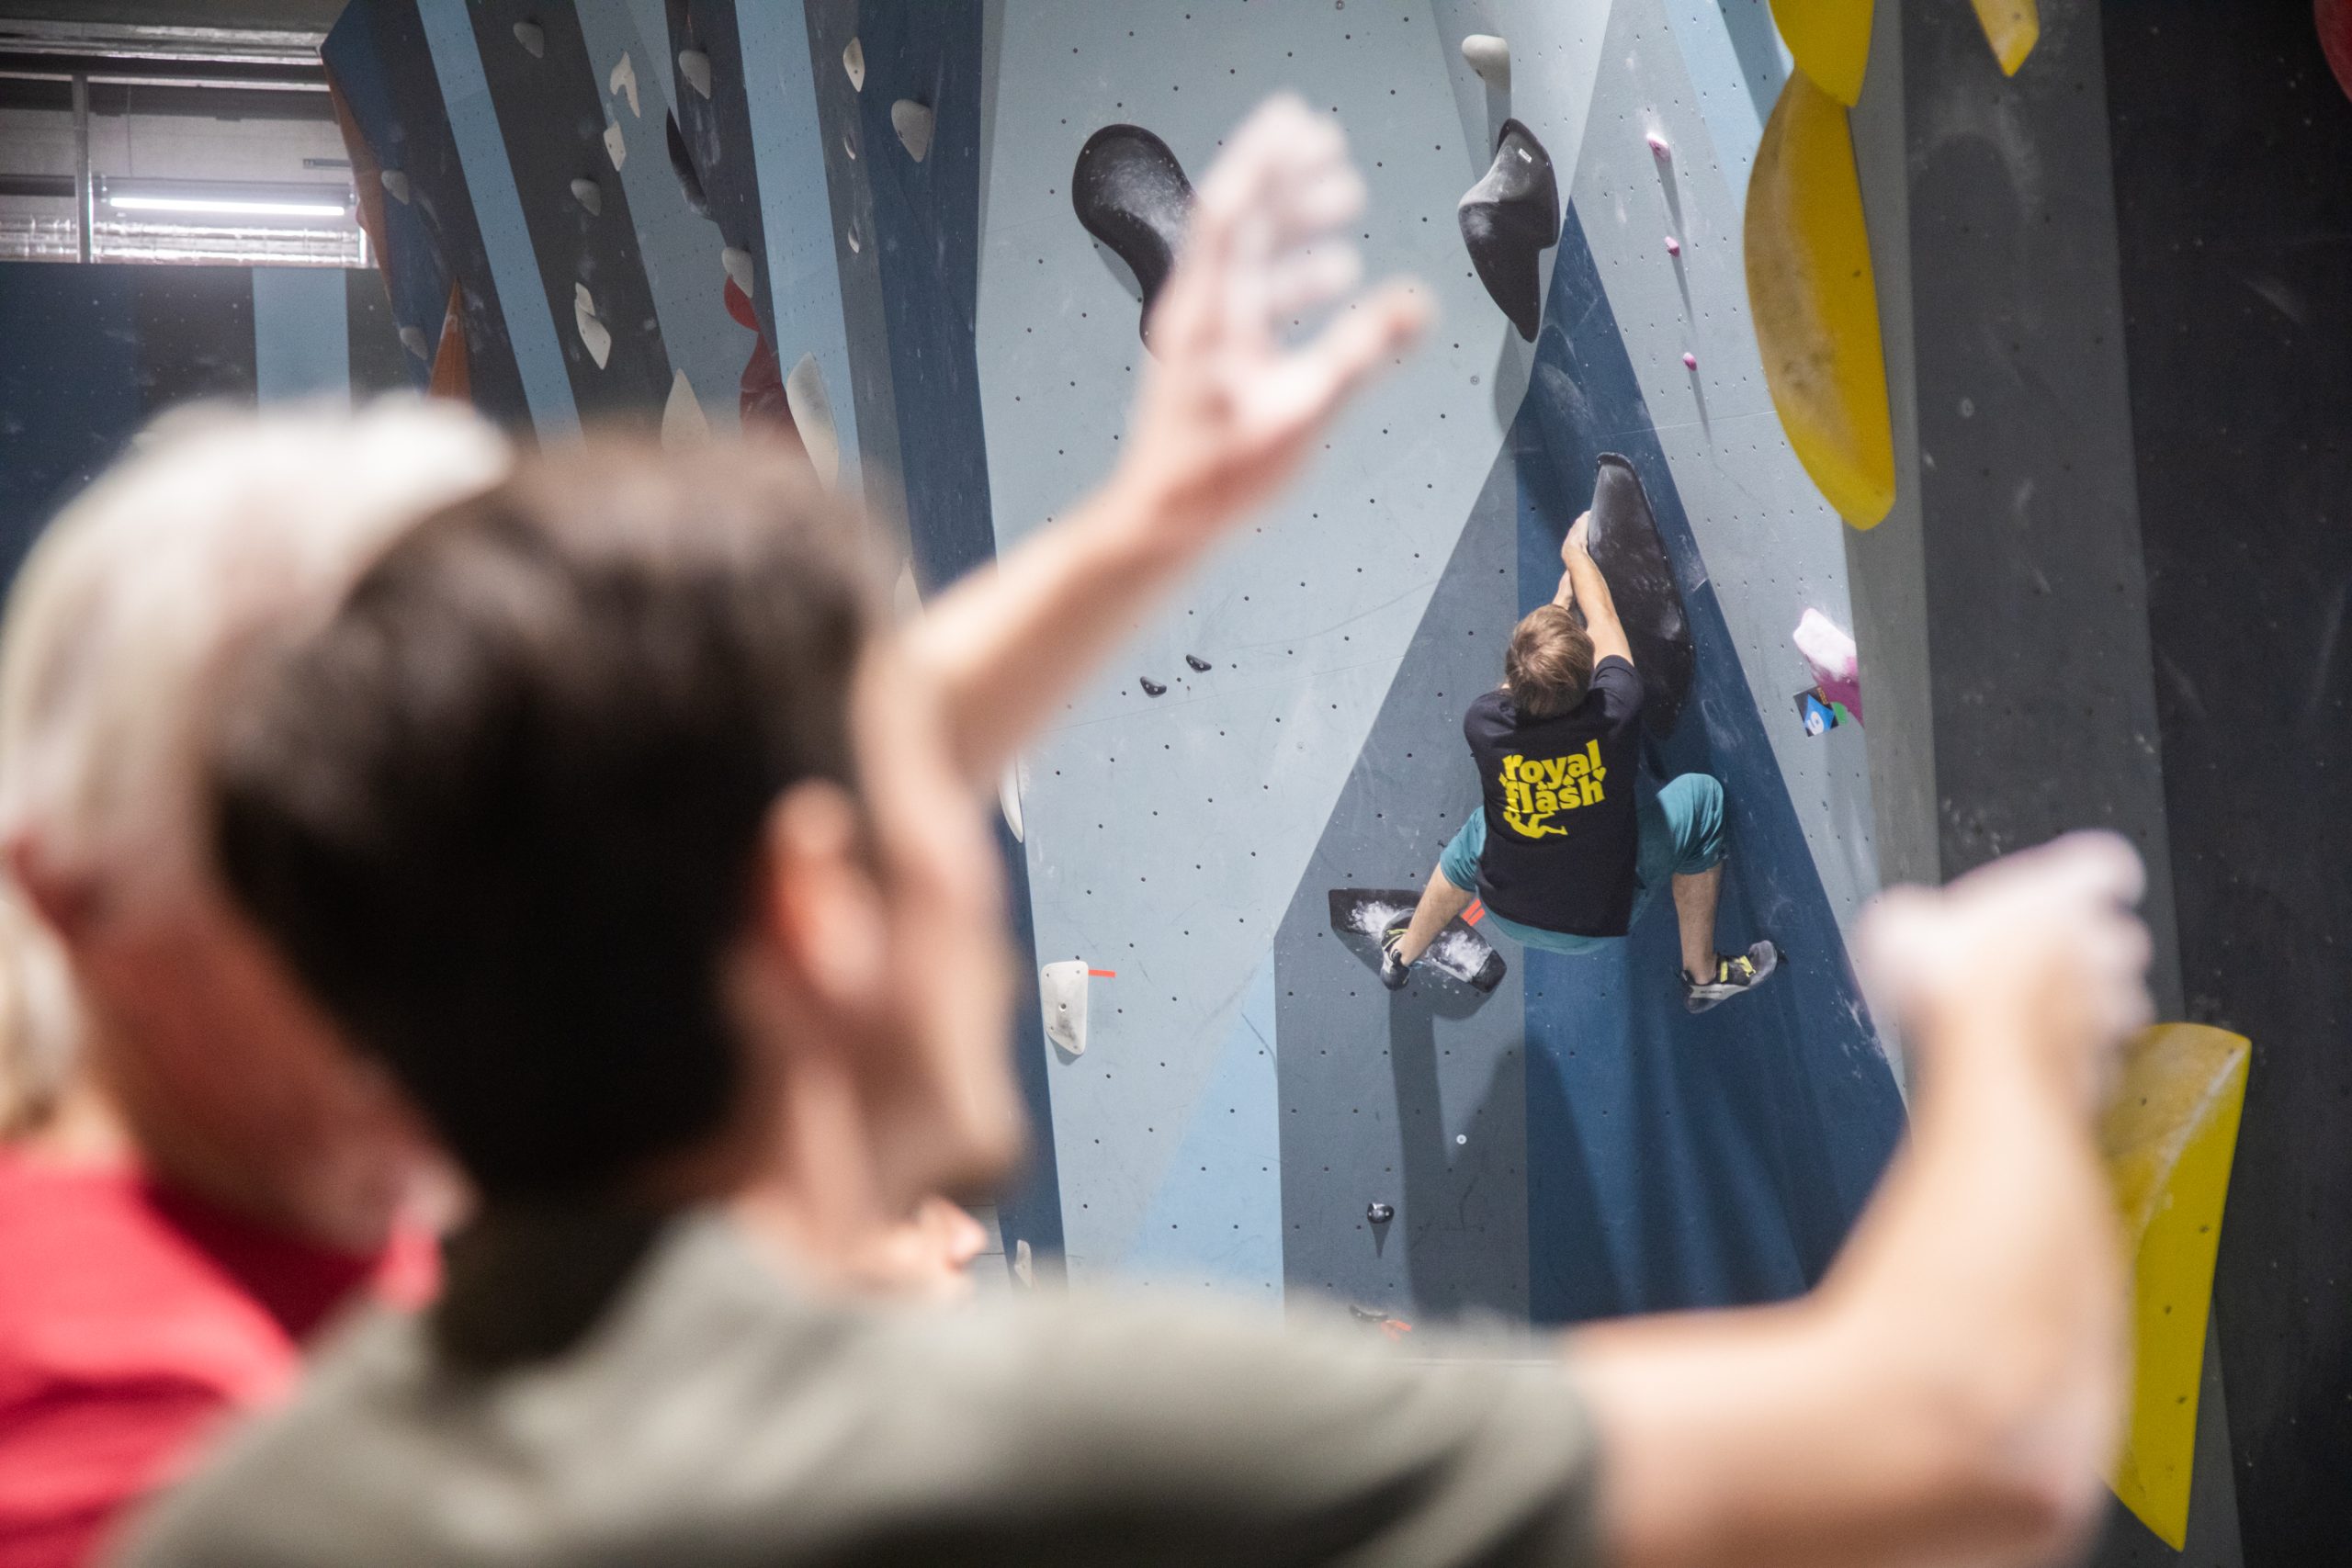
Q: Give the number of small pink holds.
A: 3